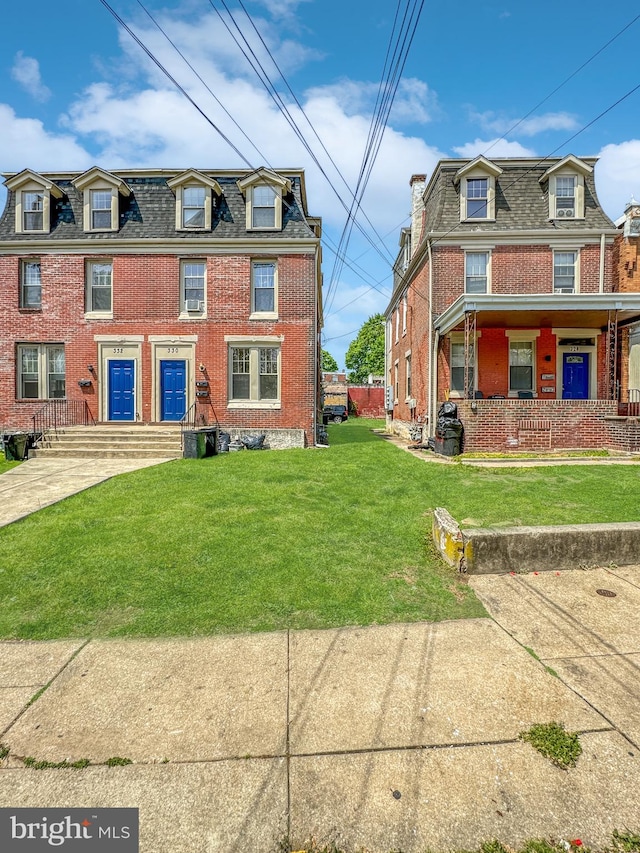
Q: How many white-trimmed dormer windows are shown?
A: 6